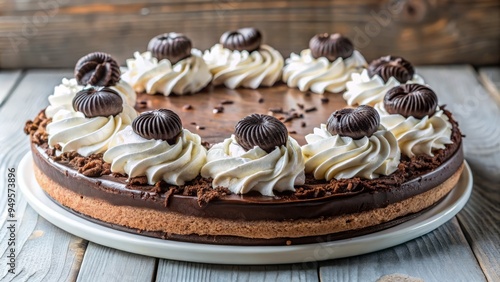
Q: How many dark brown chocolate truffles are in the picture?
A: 10